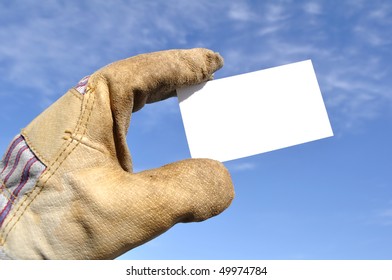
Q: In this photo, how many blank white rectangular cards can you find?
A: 1